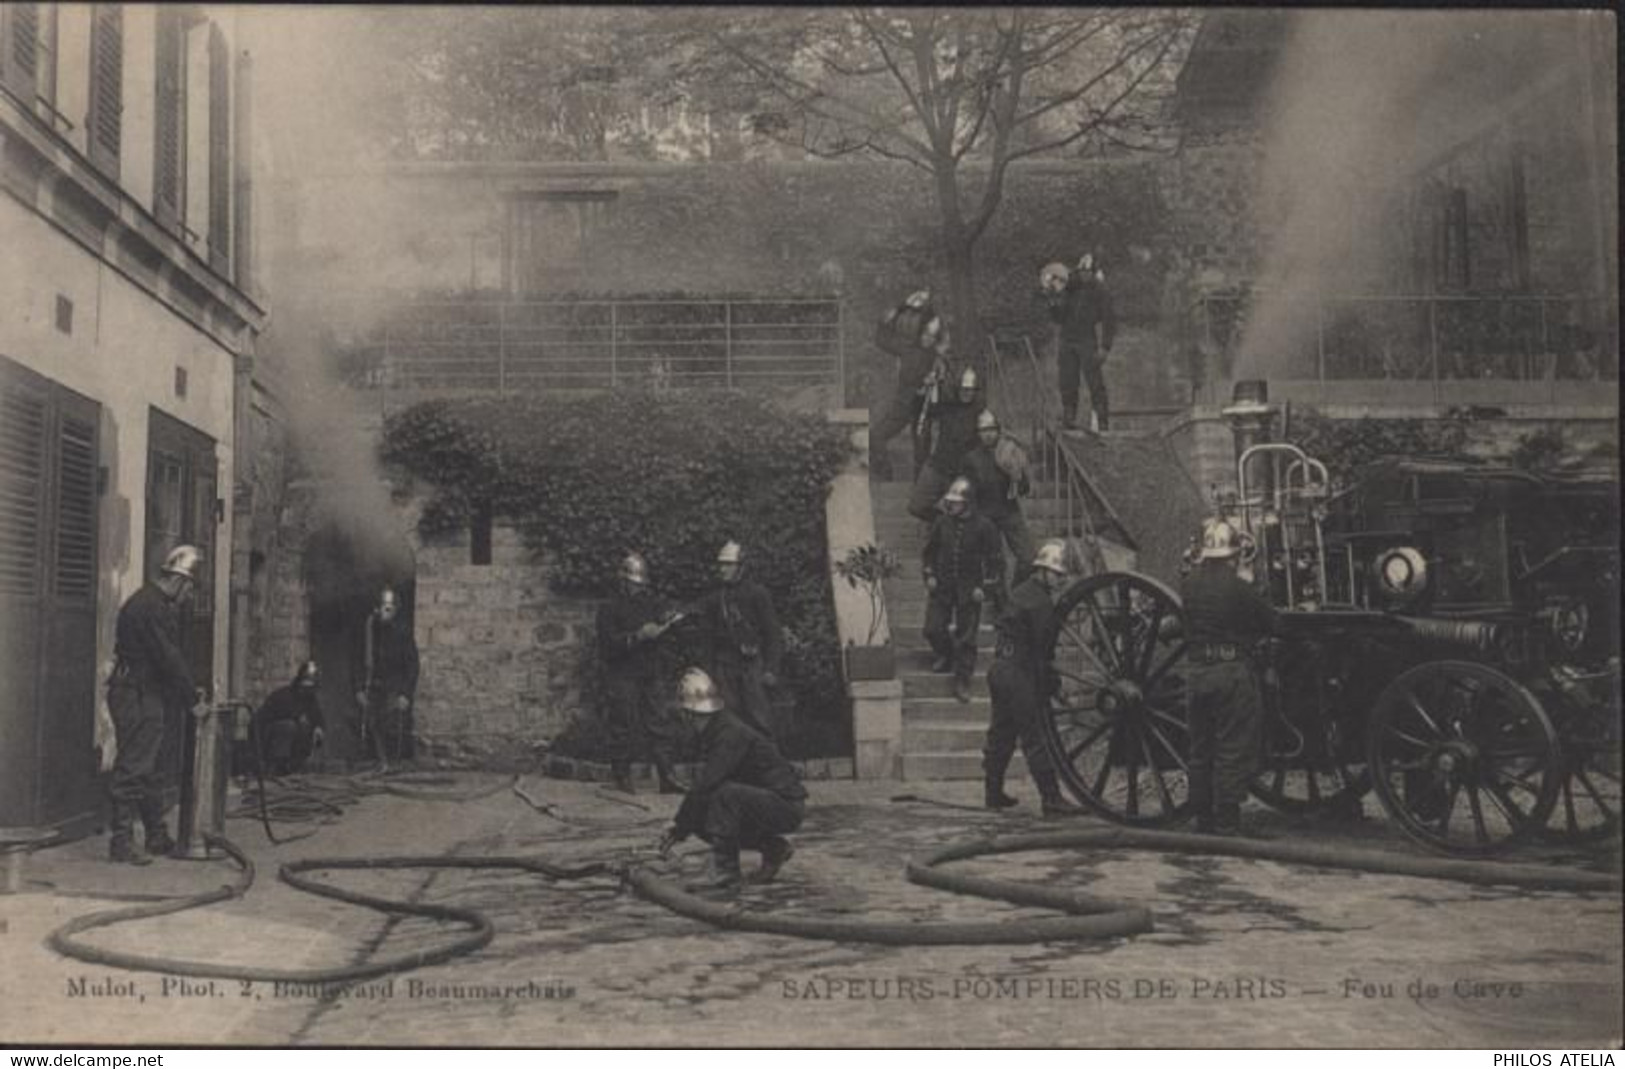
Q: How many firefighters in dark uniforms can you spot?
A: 13